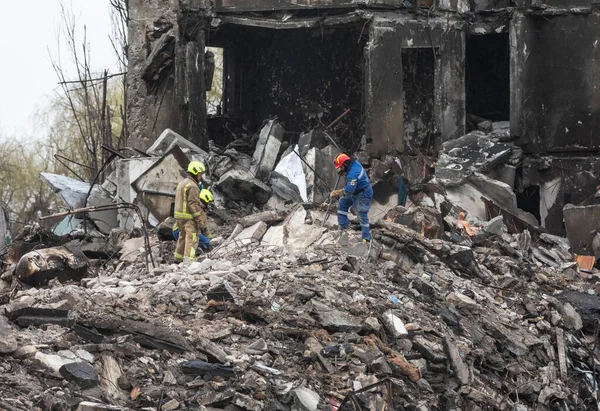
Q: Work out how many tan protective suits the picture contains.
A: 2